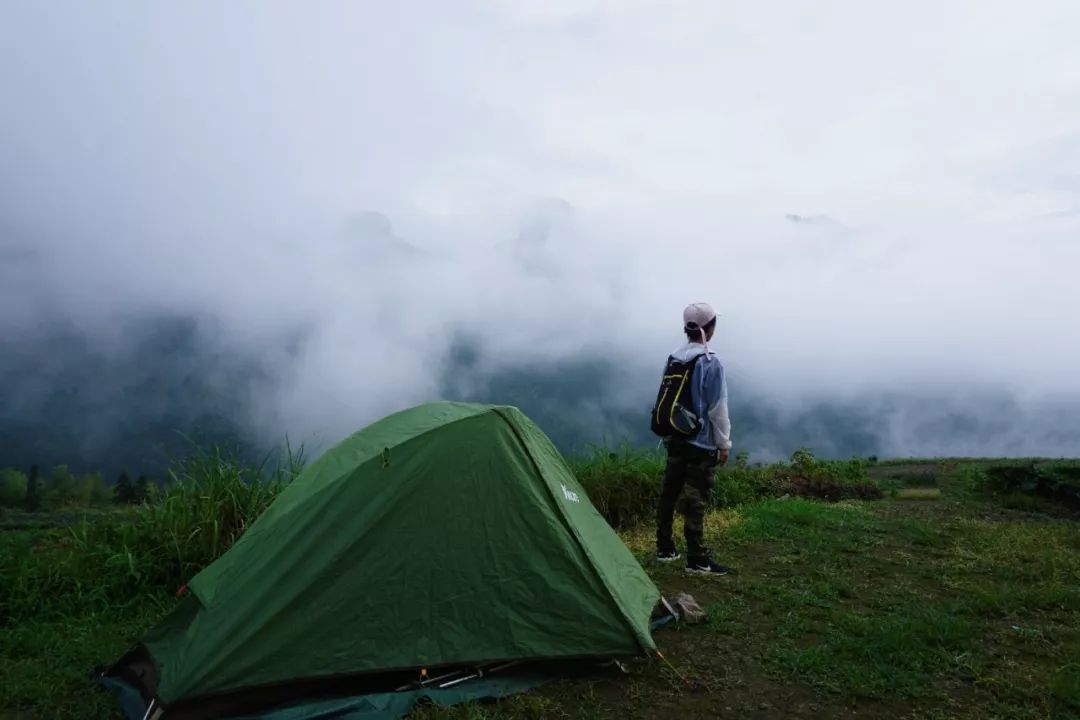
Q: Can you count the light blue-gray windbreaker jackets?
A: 1